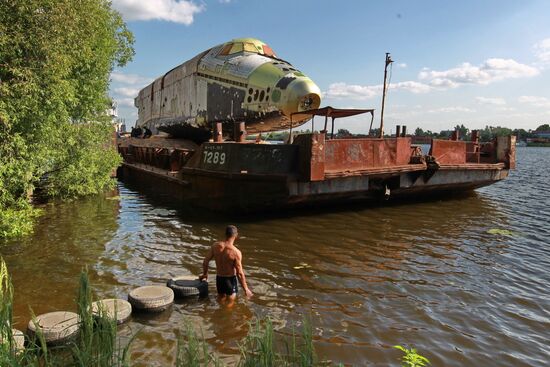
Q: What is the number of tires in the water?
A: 5